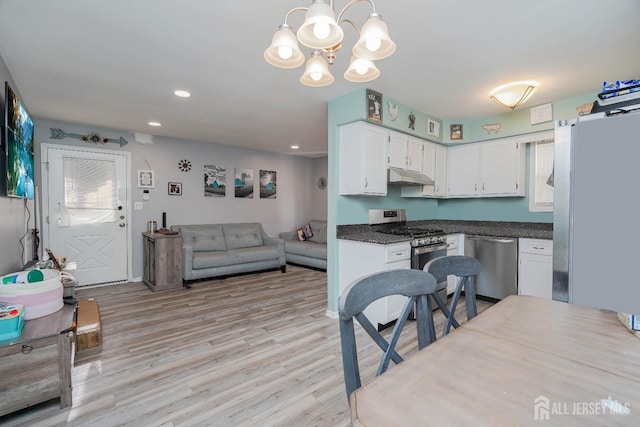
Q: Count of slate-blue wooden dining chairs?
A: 2